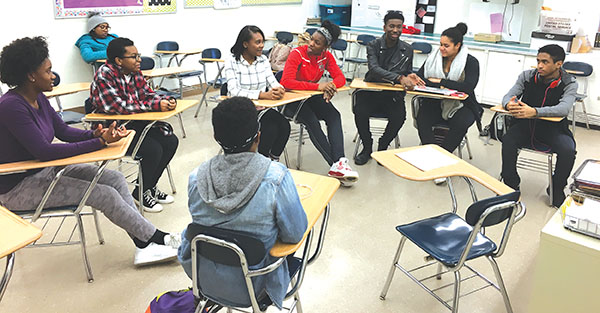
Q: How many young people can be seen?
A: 9